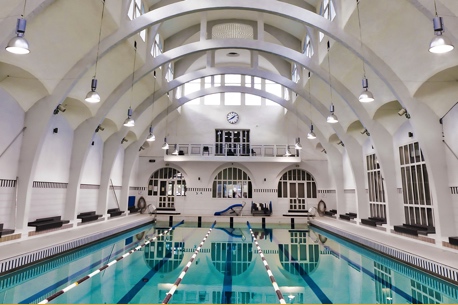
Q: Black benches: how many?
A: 10